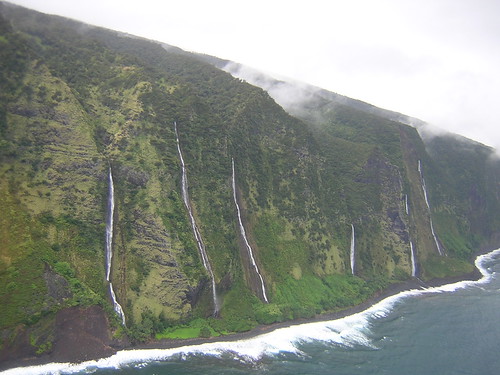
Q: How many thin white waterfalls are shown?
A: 6